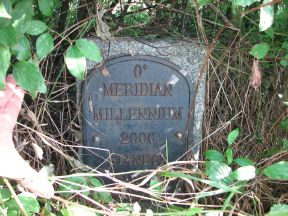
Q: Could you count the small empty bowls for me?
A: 0